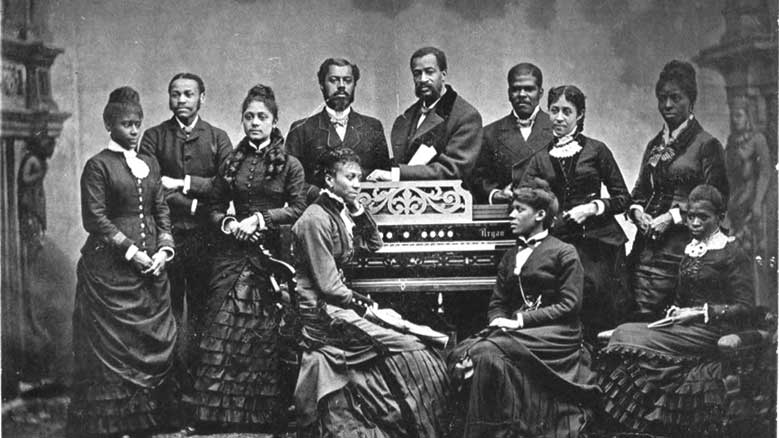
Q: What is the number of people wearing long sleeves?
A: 11